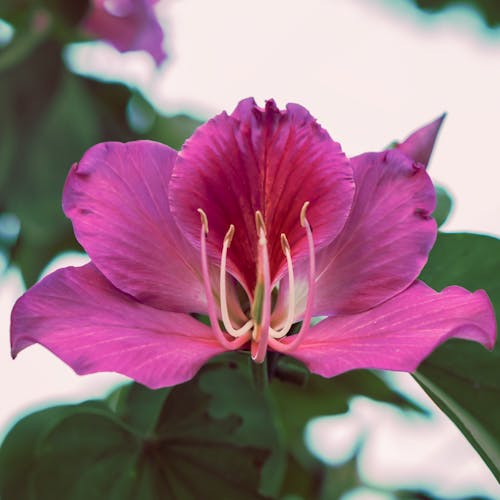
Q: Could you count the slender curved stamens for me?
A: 5